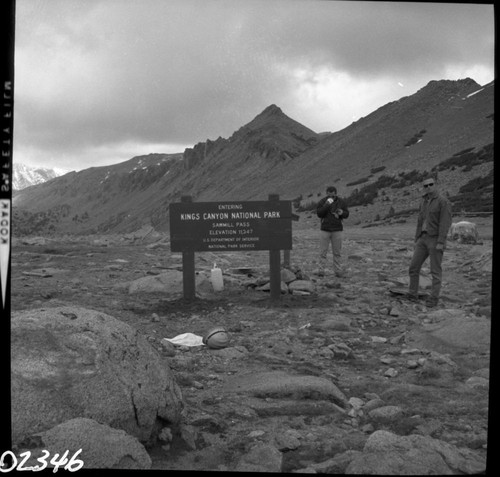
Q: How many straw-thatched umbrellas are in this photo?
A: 0